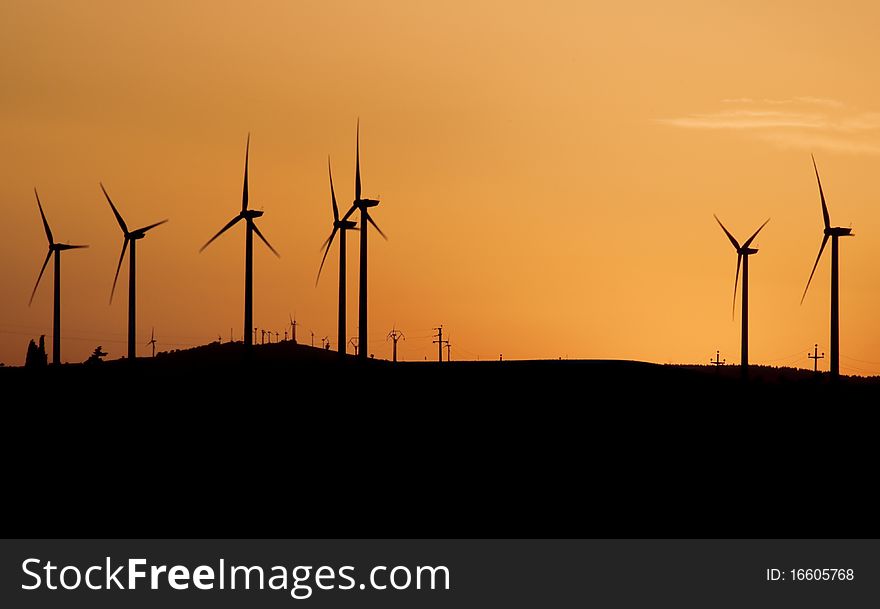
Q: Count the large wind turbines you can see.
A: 7